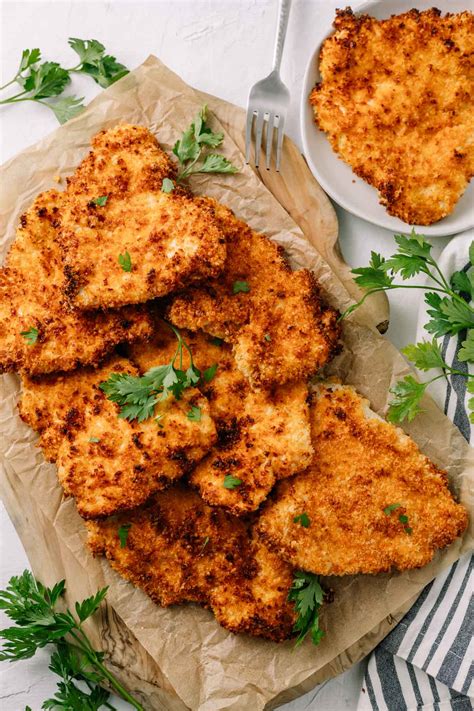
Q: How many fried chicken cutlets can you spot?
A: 8